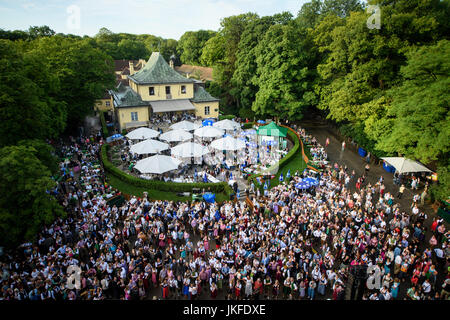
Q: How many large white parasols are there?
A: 9